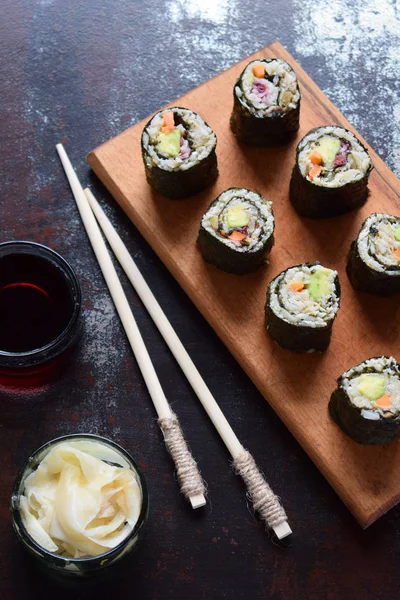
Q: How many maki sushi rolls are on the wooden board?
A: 7